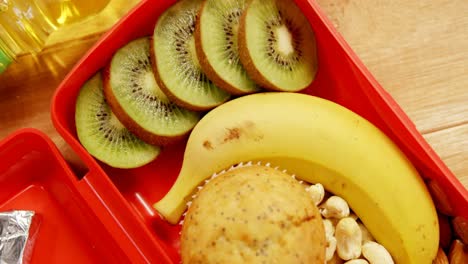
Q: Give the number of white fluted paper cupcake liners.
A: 1